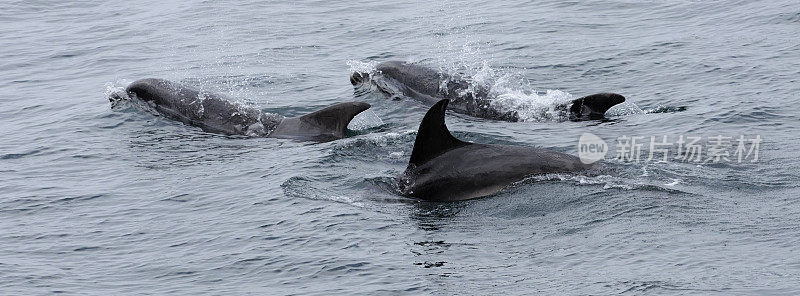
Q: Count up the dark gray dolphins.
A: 3